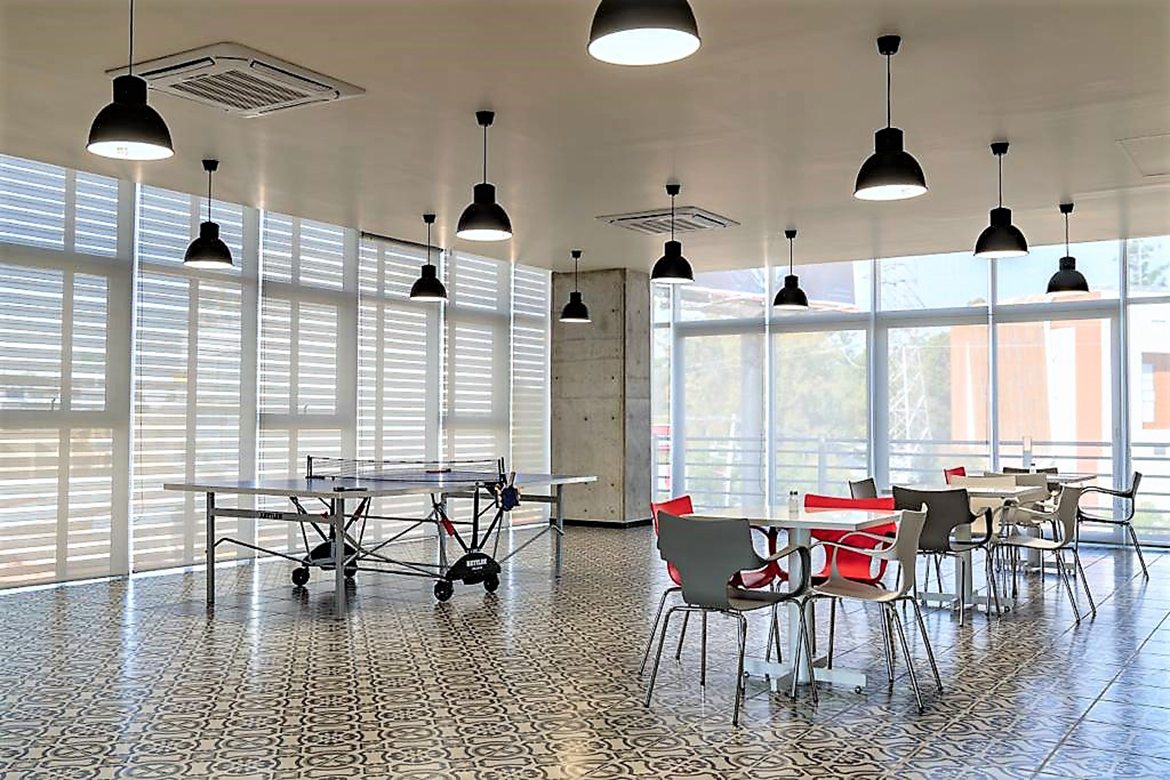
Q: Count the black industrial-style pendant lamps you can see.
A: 11